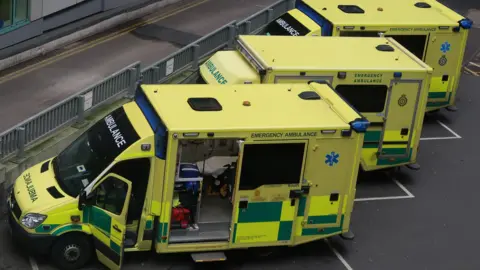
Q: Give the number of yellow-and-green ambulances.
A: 3